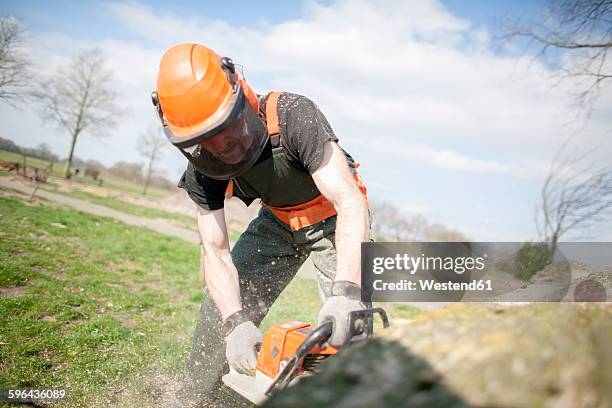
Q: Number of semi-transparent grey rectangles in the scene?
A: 1